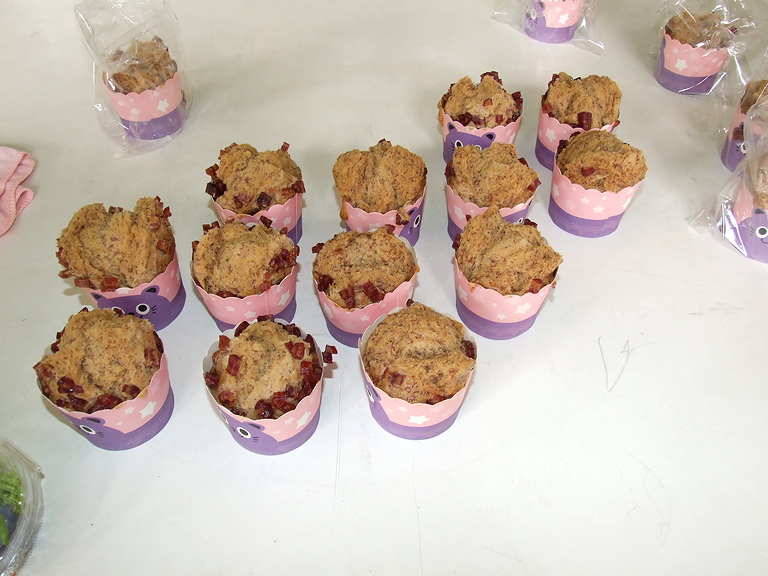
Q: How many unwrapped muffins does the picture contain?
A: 13